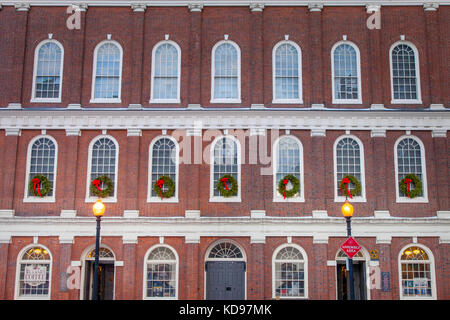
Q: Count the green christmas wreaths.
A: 7